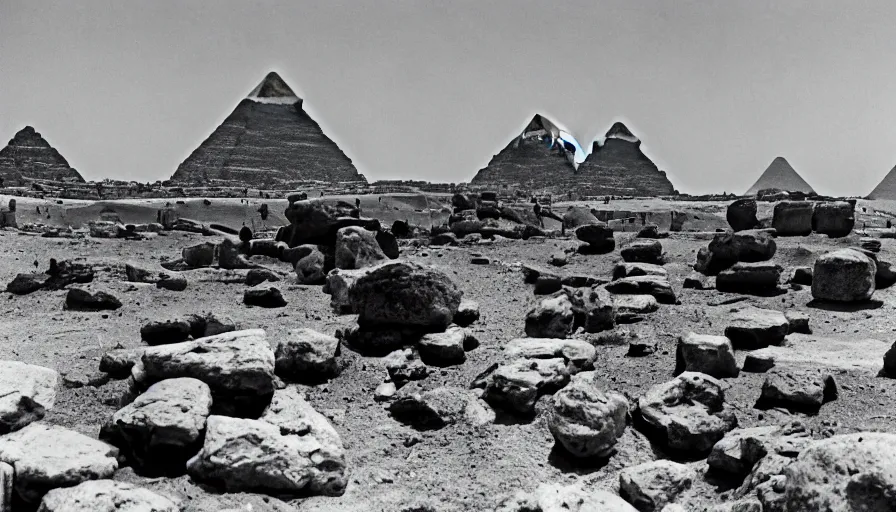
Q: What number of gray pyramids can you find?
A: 6